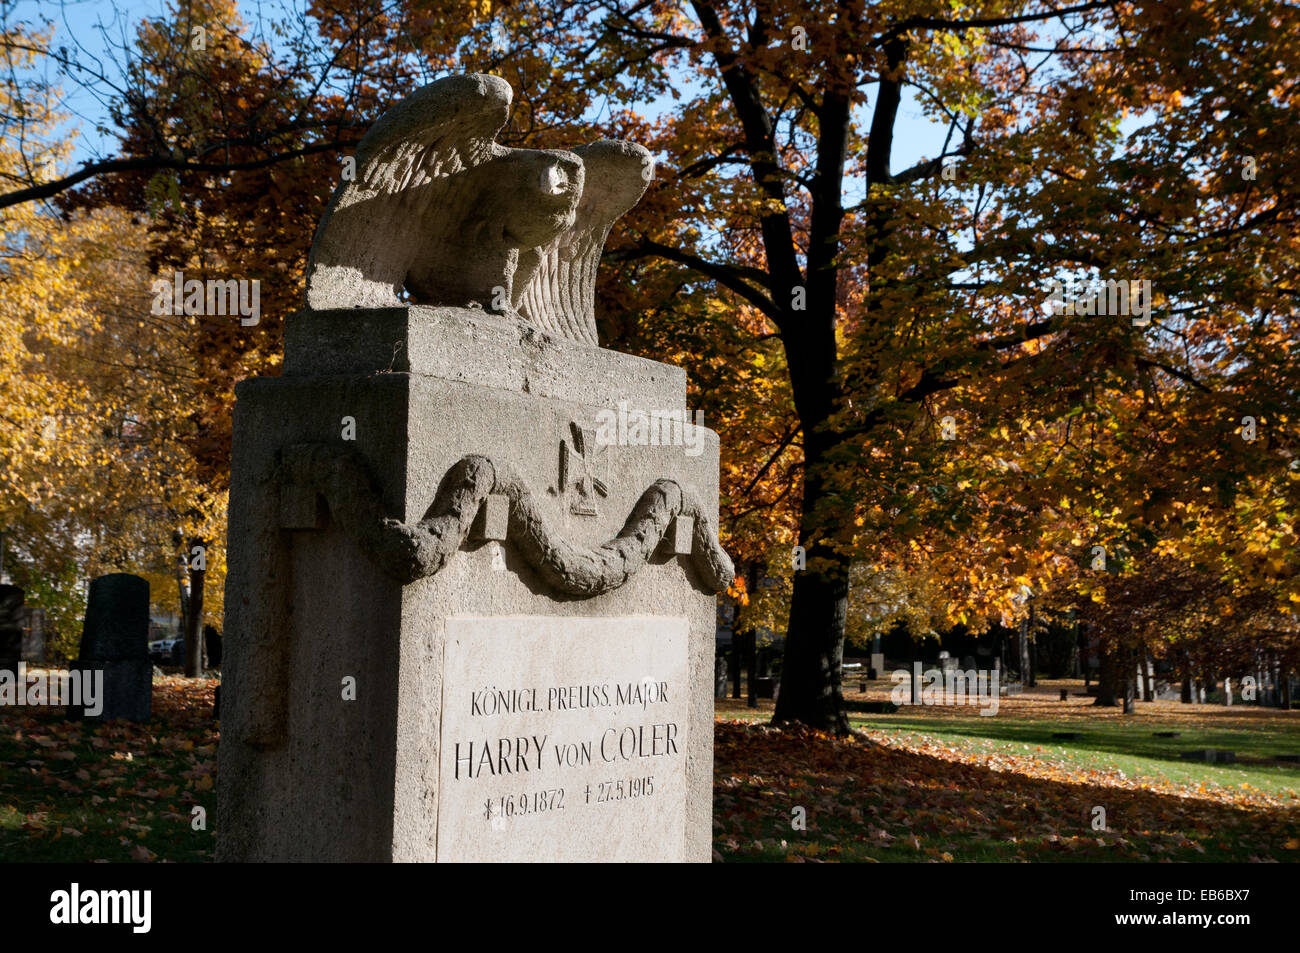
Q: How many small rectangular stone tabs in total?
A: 3